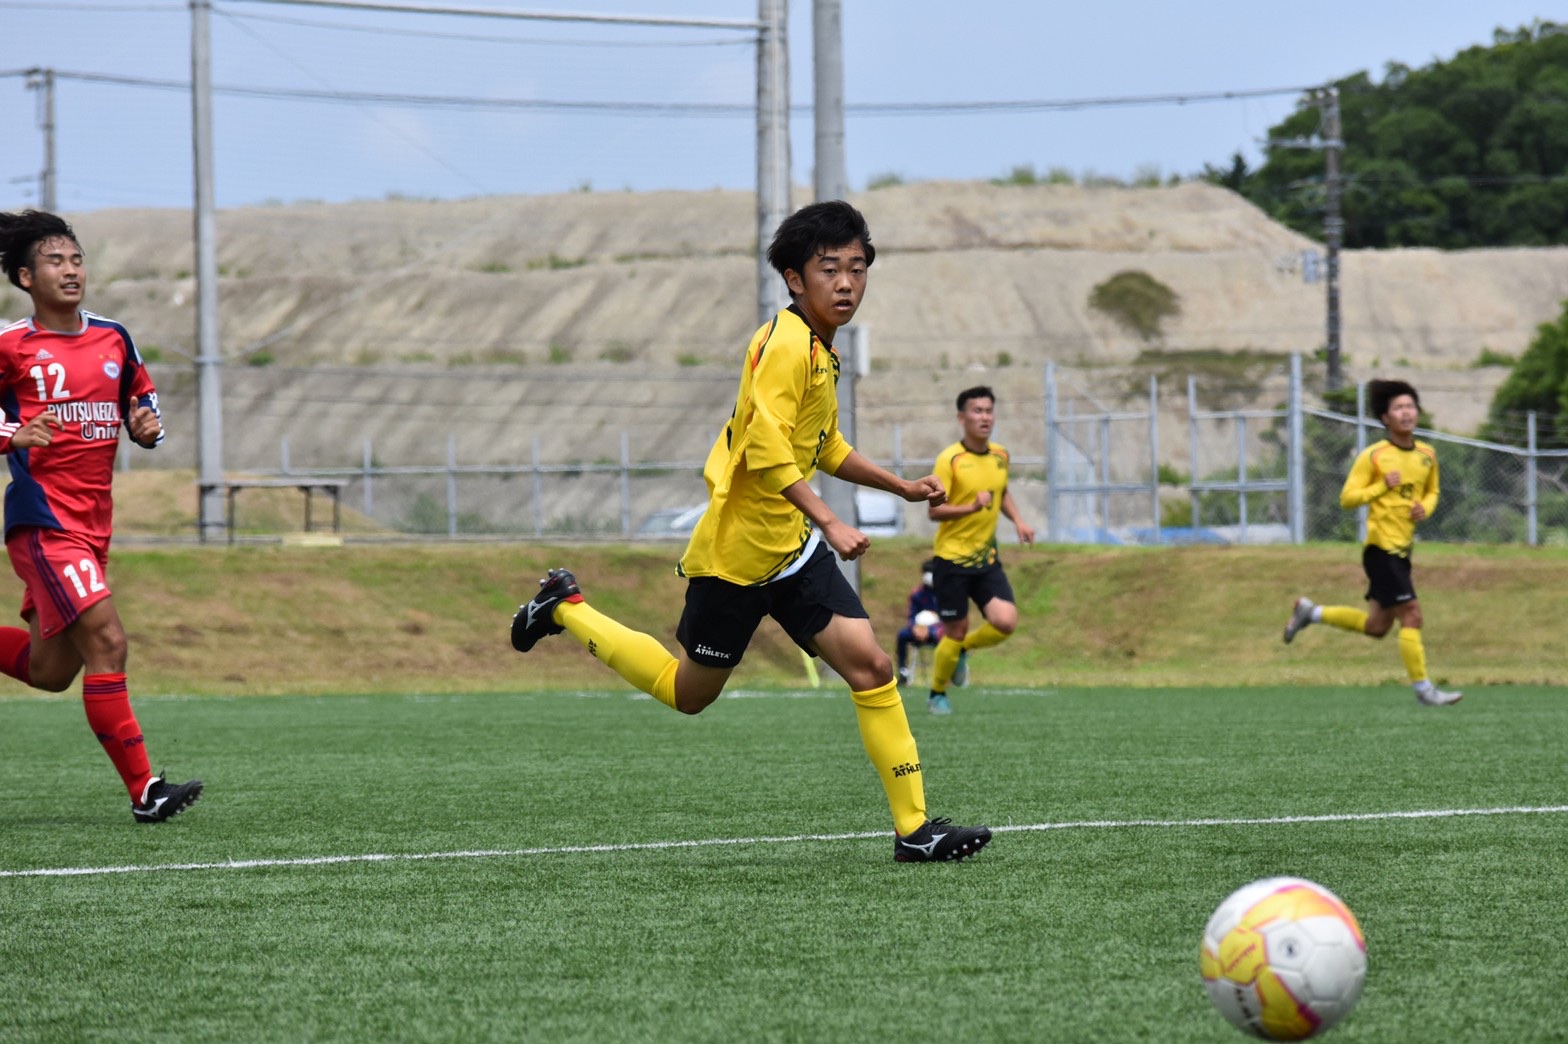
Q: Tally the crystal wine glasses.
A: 0